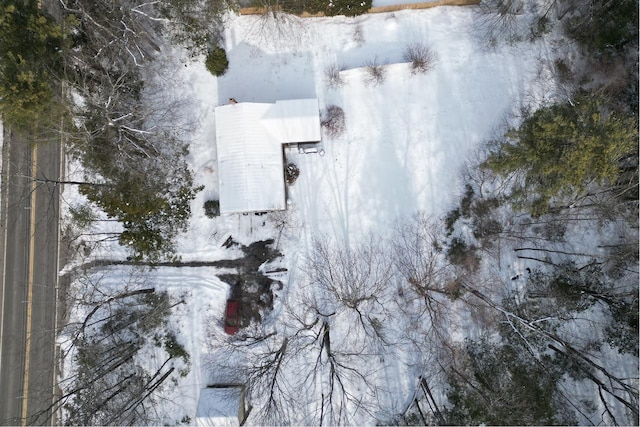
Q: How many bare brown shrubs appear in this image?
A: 4